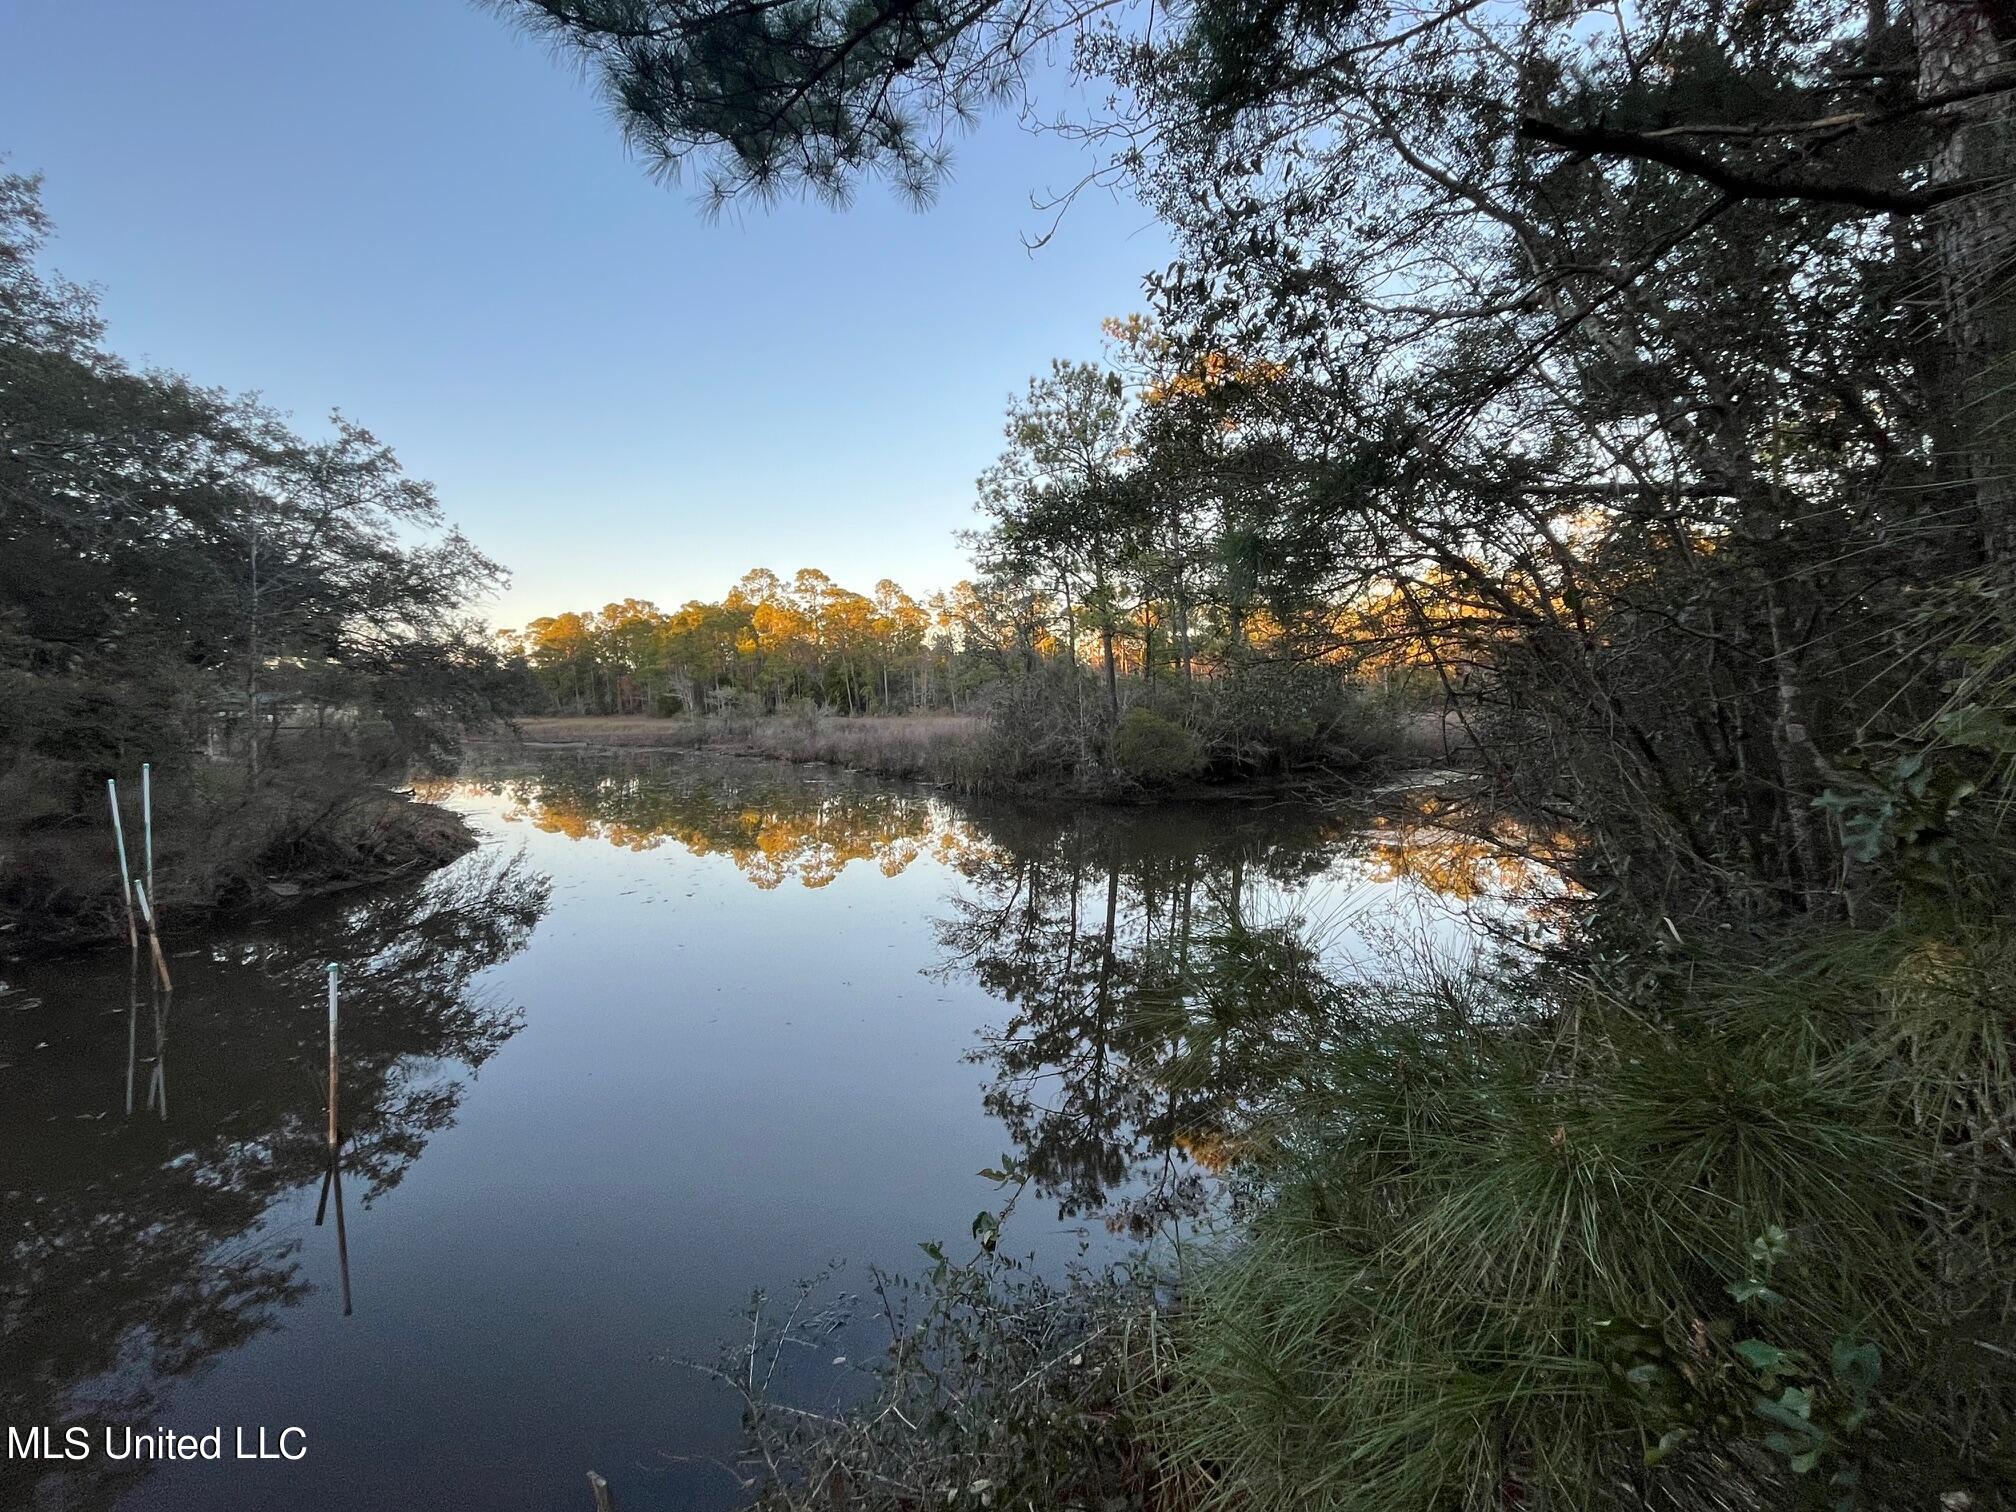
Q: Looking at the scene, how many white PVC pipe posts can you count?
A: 4